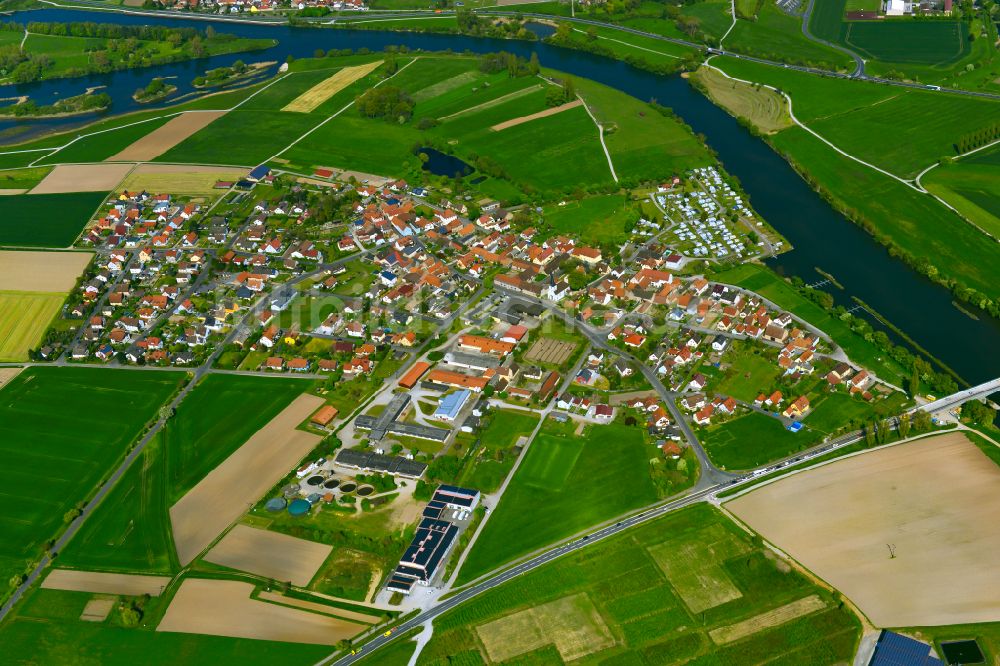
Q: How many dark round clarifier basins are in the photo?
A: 4